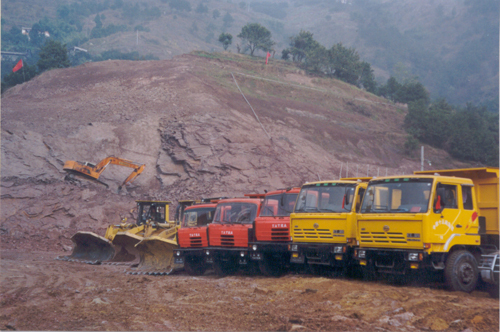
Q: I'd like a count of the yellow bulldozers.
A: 3